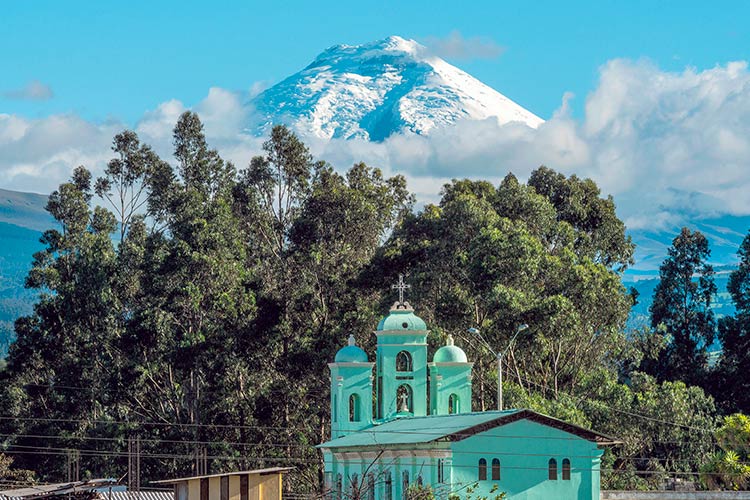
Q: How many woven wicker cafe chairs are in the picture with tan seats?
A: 0